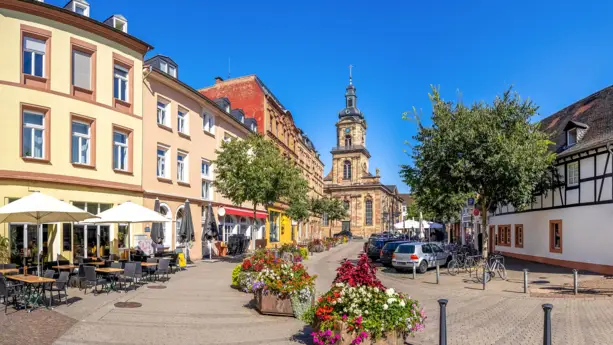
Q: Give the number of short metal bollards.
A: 7